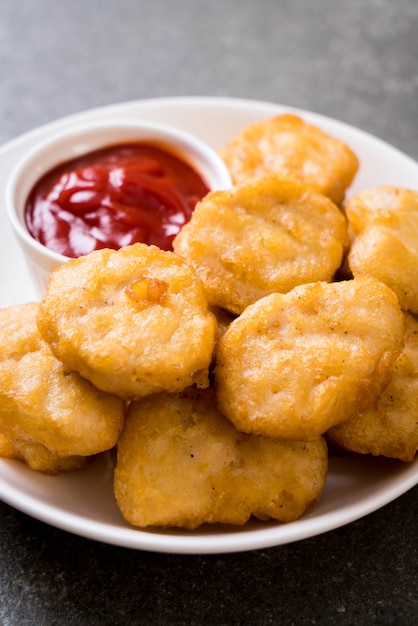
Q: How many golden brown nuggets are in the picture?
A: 8